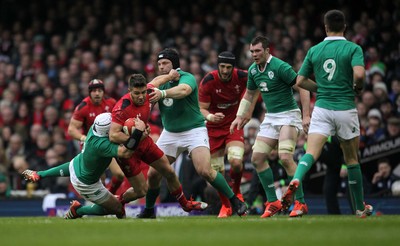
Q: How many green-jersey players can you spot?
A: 4